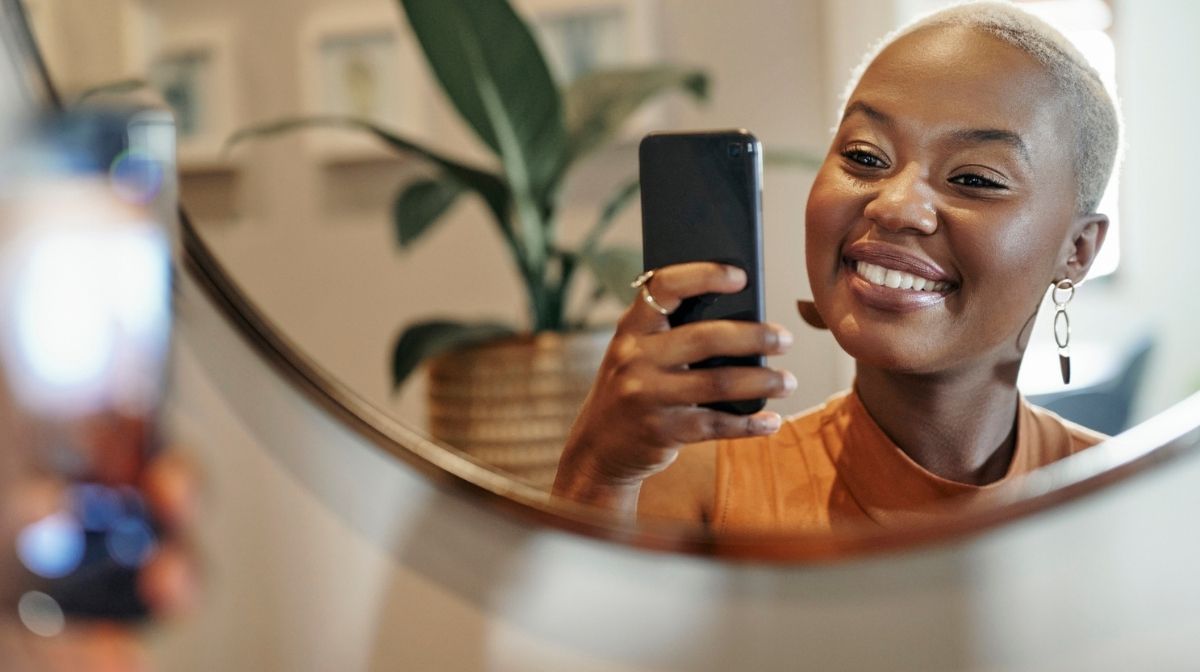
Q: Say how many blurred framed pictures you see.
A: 3